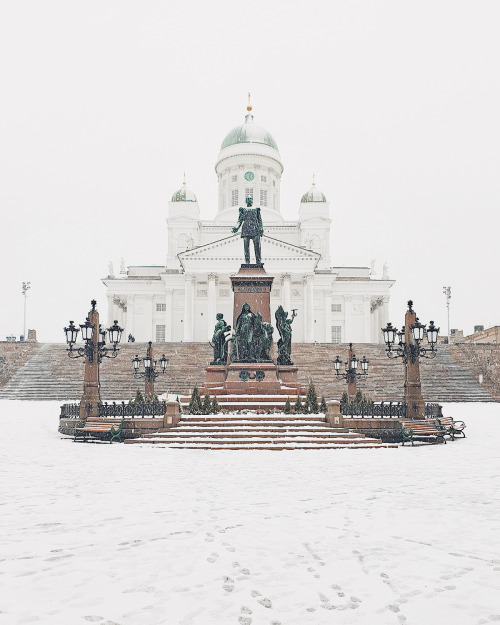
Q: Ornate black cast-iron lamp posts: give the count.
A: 4